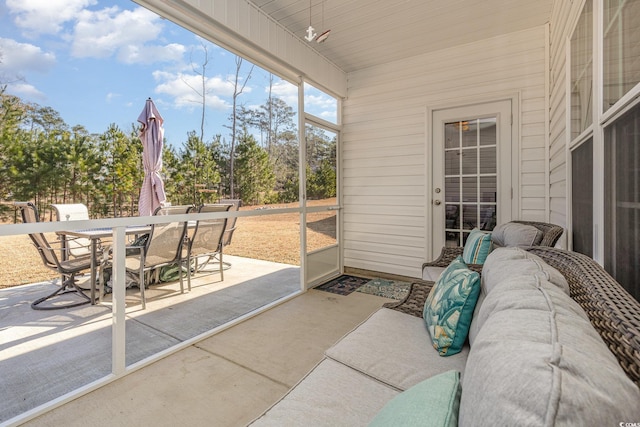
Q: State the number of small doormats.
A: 2